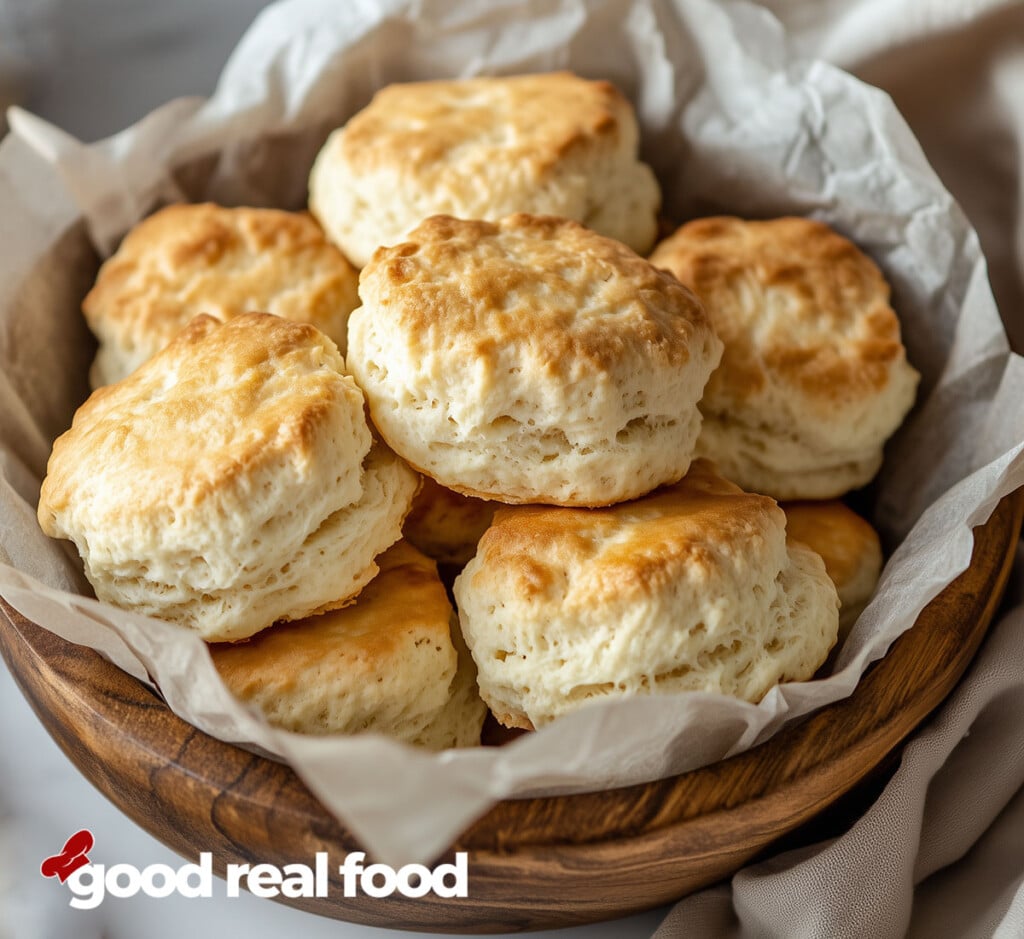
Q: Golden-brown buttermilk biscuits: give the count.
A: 9